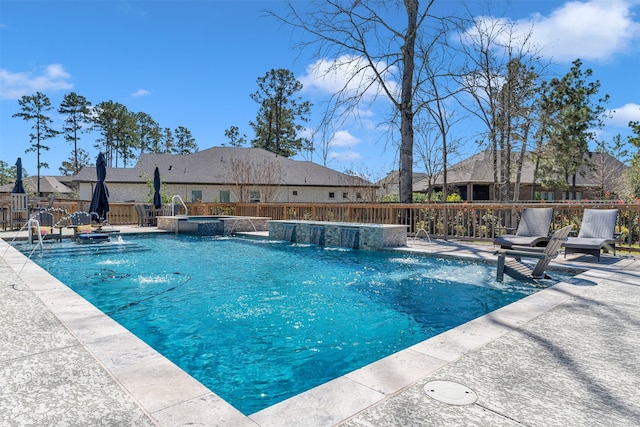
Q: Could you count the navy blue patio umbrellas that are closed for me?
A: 3